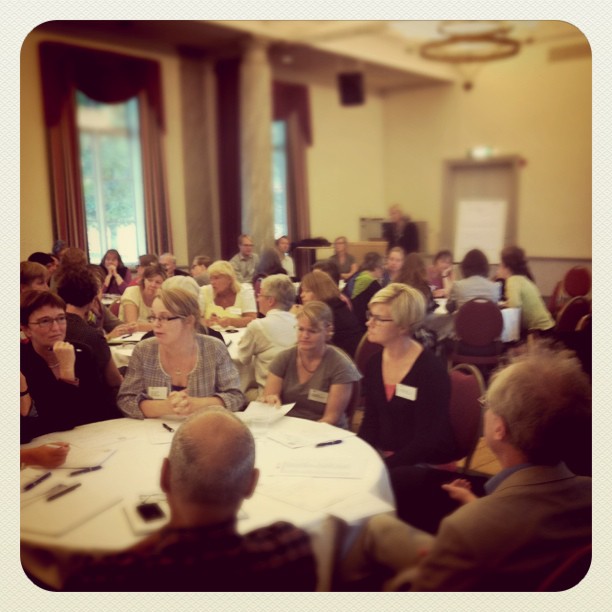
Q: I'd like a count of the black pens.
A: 5